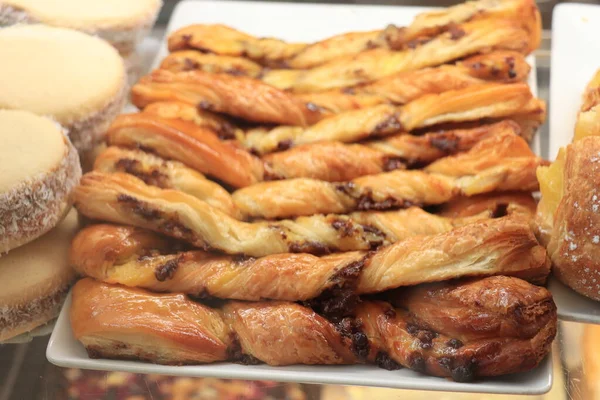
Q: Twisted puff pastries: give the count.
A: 9